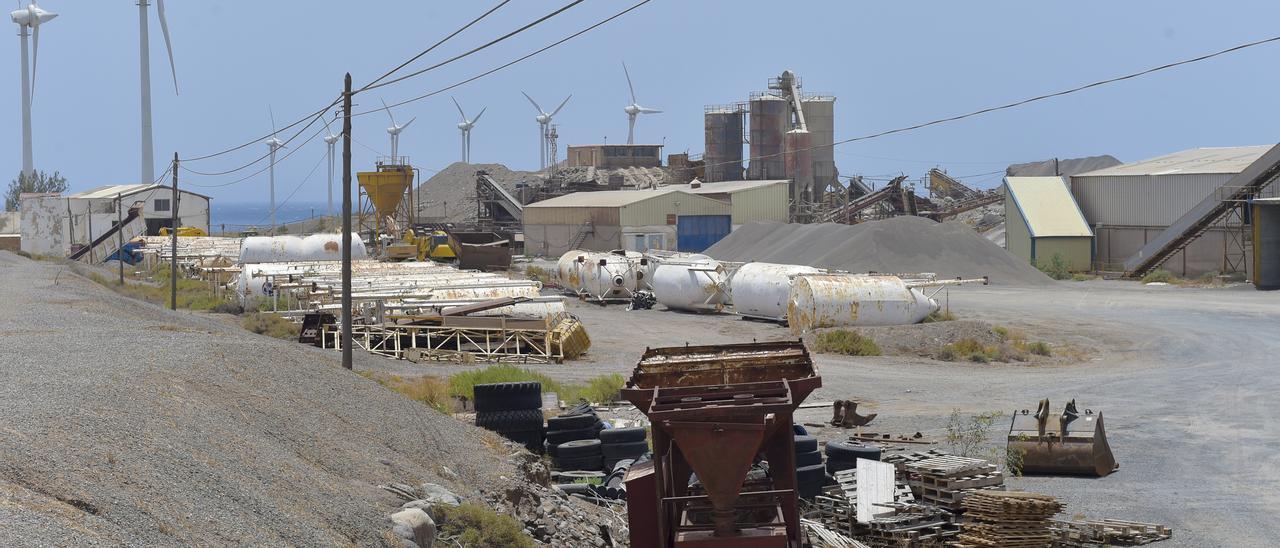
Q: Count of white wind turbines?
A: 8